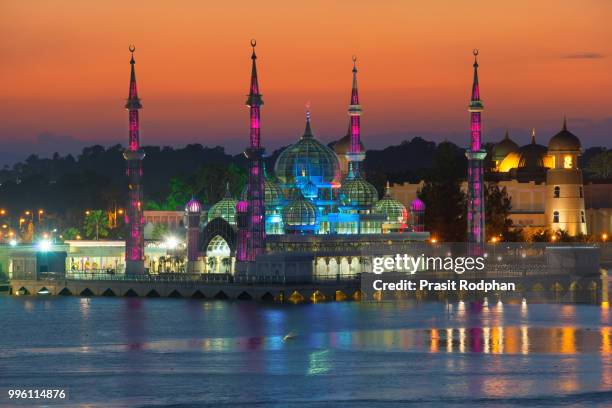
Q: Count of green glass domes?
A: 6